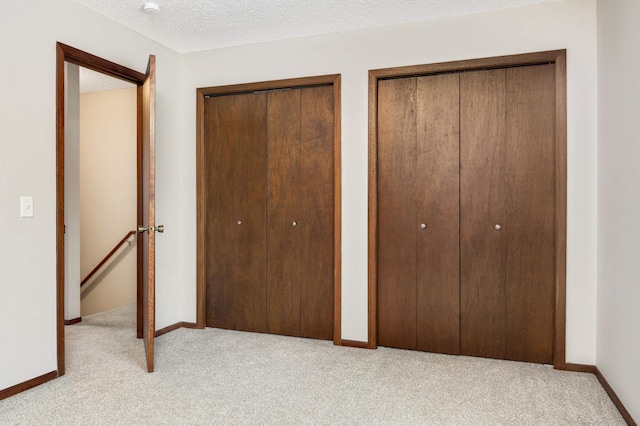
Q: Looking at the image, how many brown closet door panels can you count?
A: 8